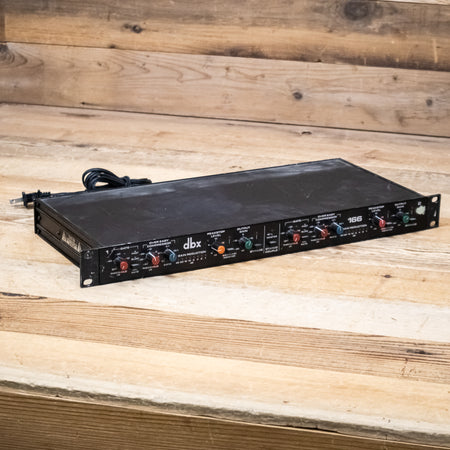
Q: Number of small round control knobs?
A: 10